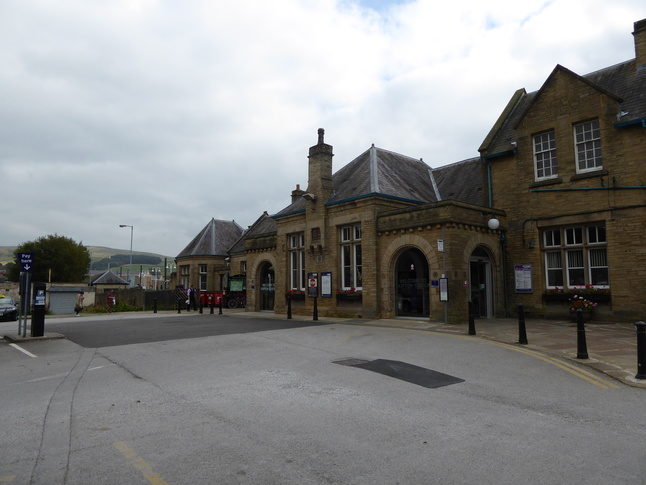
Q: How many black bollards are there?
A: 11